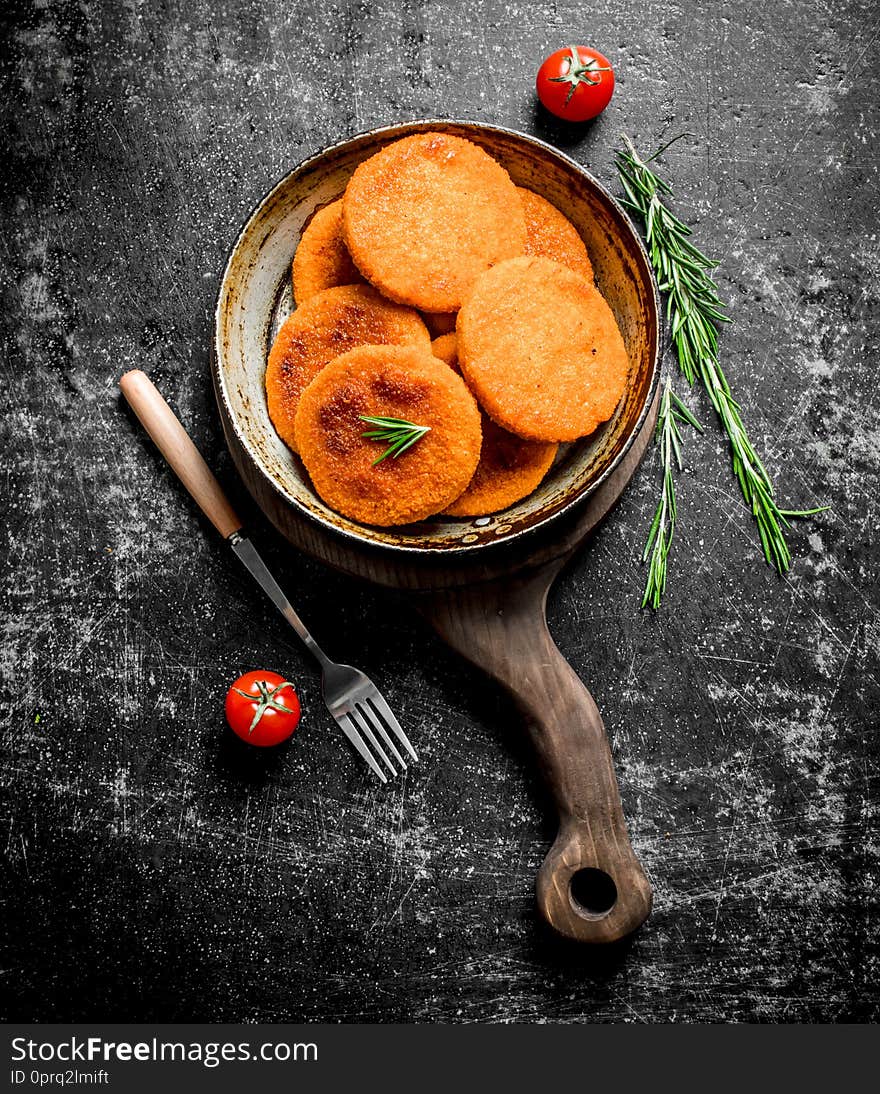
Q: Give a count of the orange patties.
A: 7